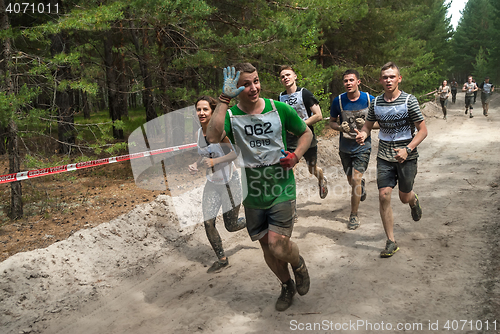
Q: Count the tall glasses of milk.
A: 0